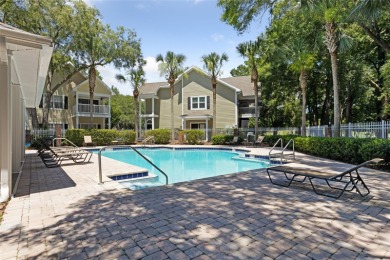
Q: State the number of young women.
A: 0